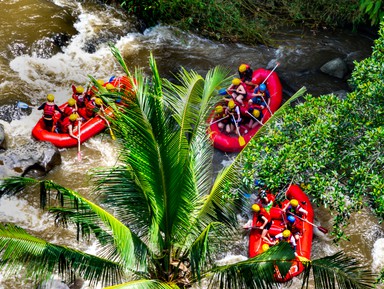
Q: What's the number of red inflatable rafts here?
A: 3